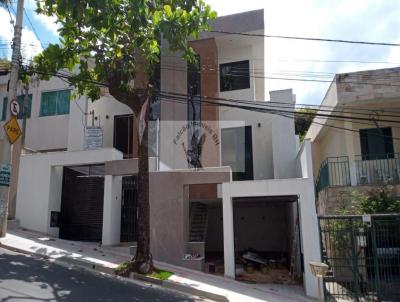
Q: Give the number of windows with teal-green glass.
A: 2